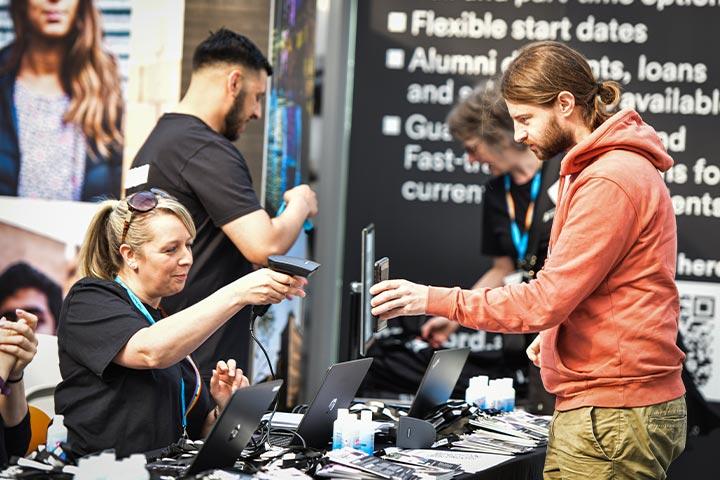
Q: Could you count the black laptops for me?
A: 3